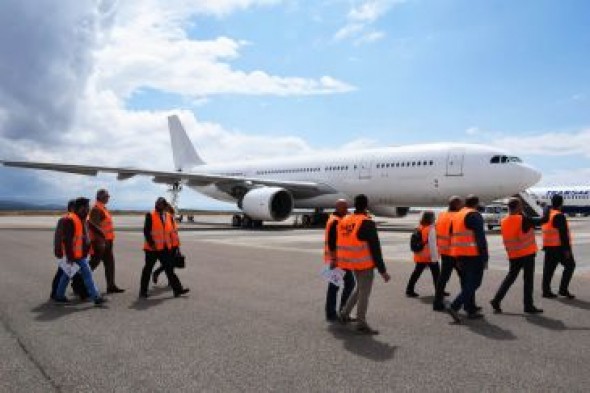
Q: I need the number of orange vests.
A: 12